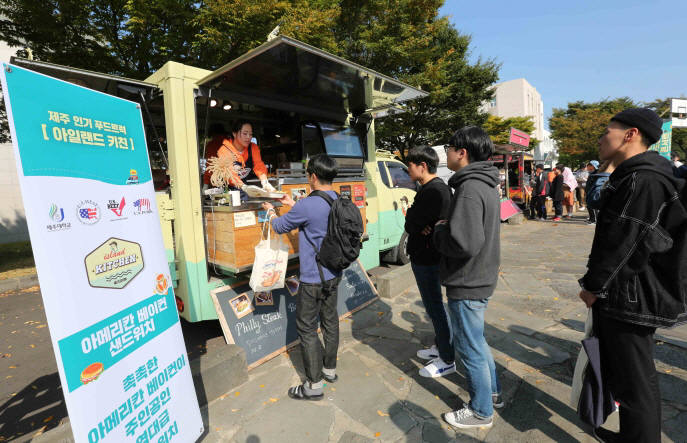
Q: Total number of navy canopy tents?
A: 0